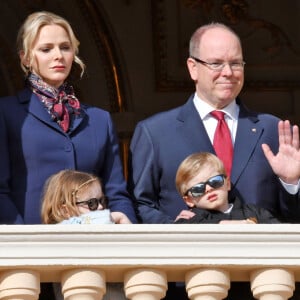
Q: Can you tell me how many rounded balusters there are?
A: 5